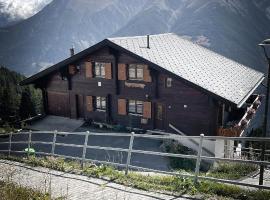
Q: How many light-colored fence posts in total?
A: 6